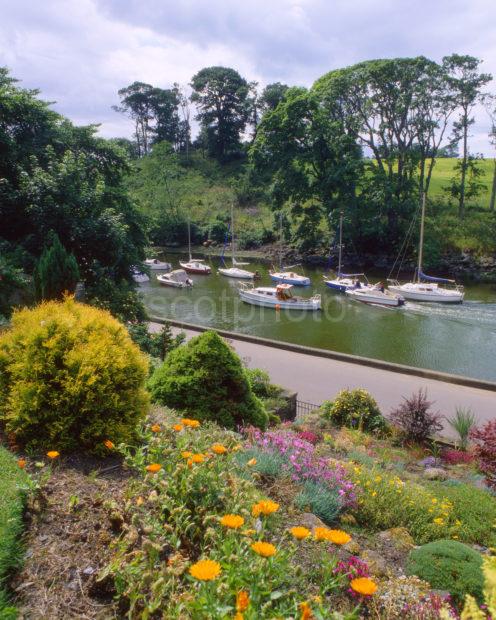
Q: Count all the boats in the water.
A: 10